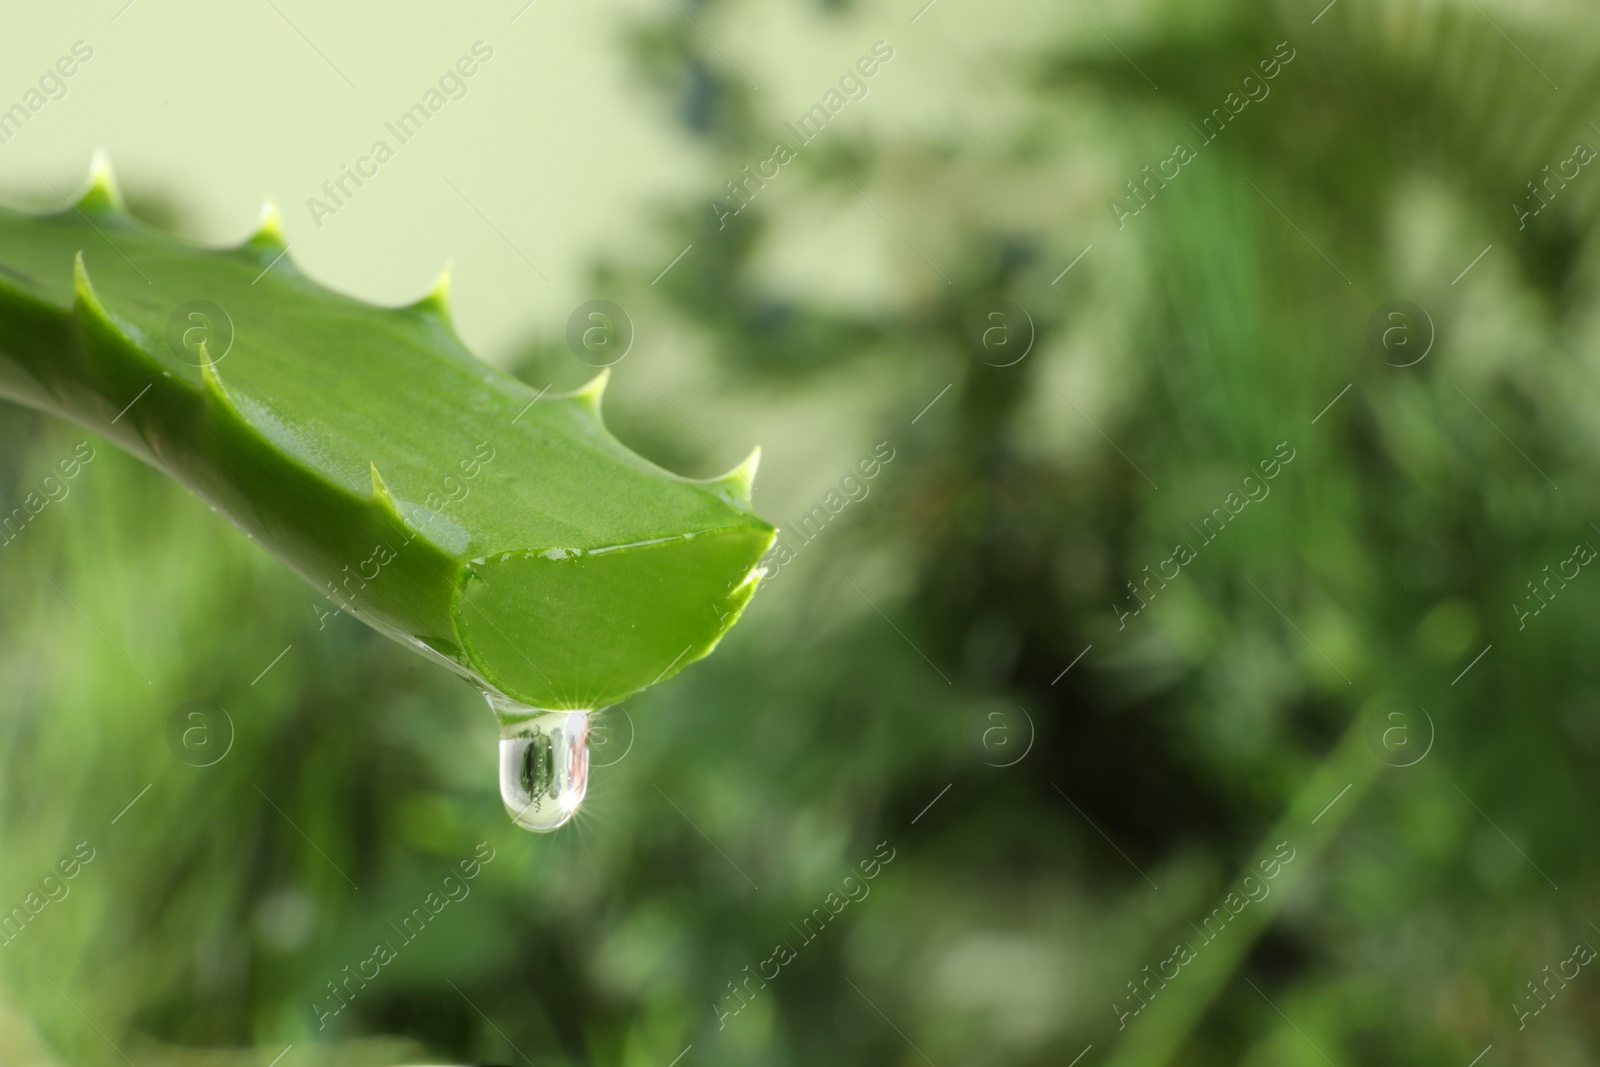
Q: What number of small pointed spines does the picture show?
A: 8